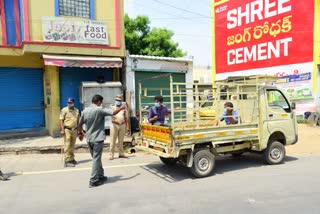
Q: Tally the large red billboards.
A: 1